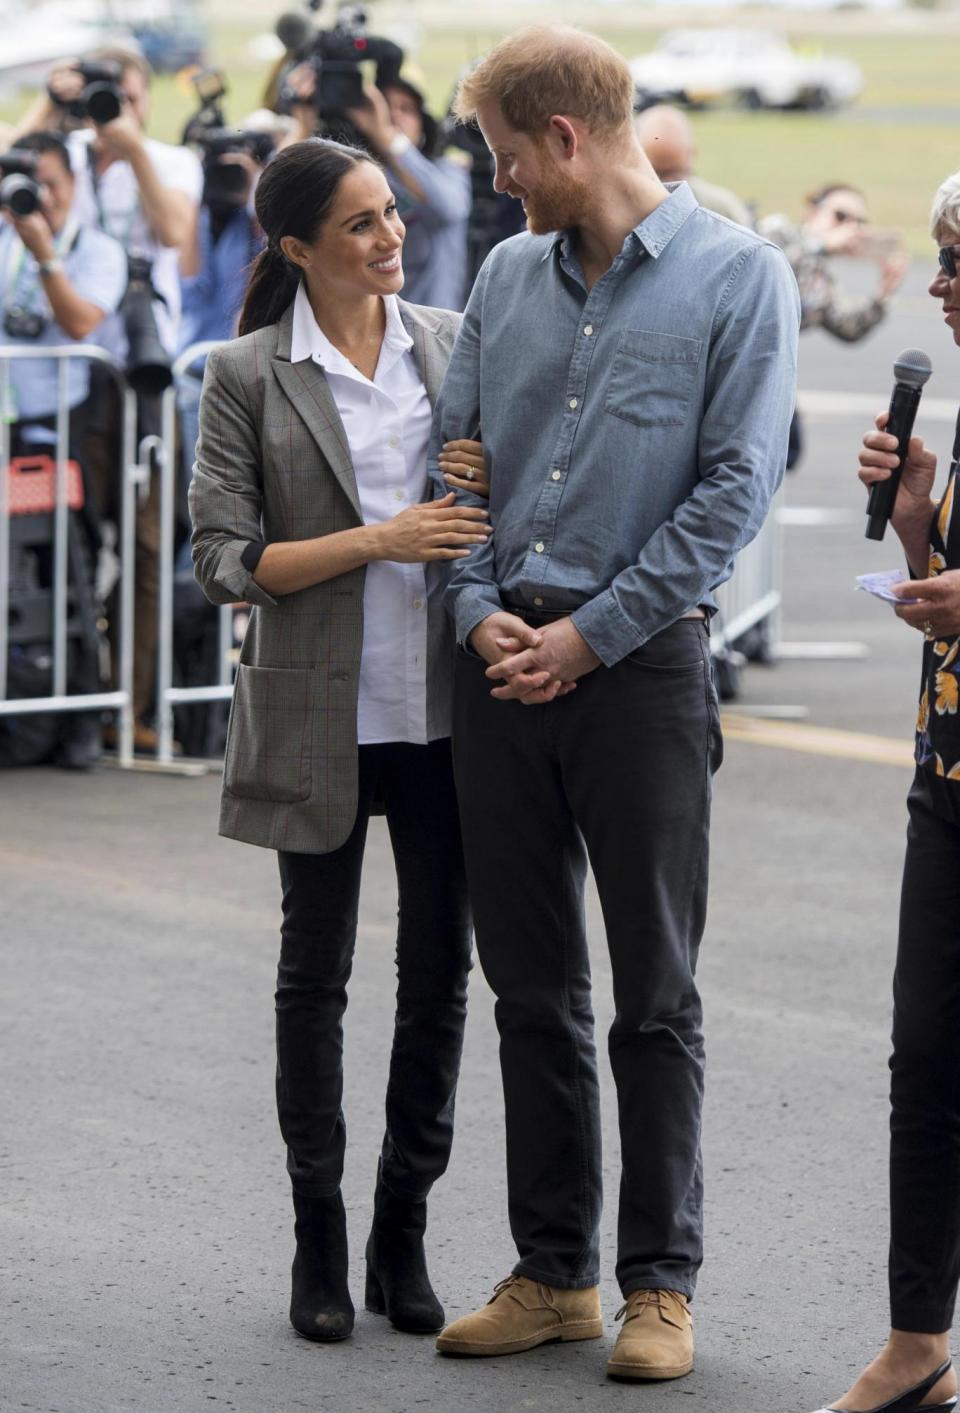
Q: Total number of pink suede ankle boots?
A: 0